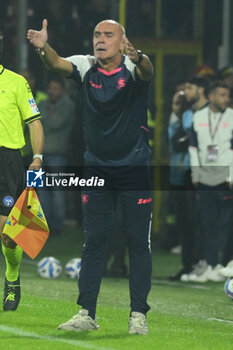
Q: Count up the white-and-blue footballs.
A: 3